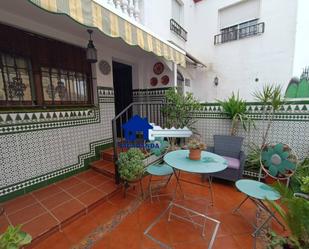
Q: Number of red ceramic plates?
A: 3